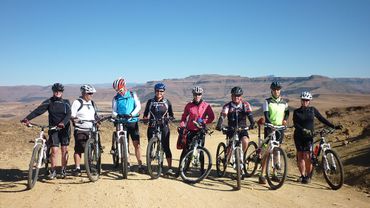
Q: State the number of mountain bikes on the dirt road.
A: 8